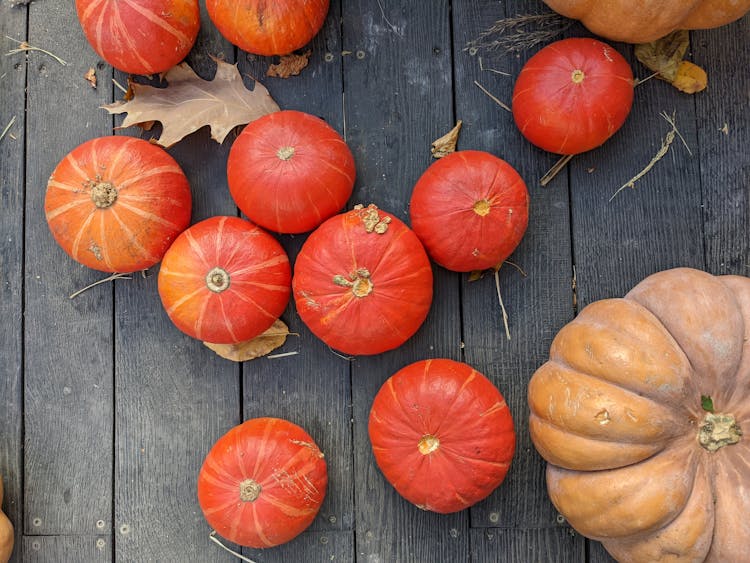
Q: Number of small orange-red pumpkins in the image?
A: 10